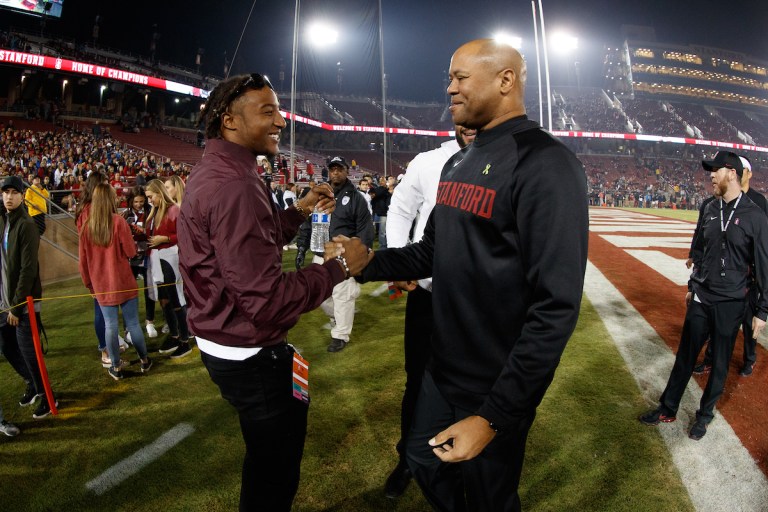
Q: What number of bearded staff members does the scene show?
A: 1